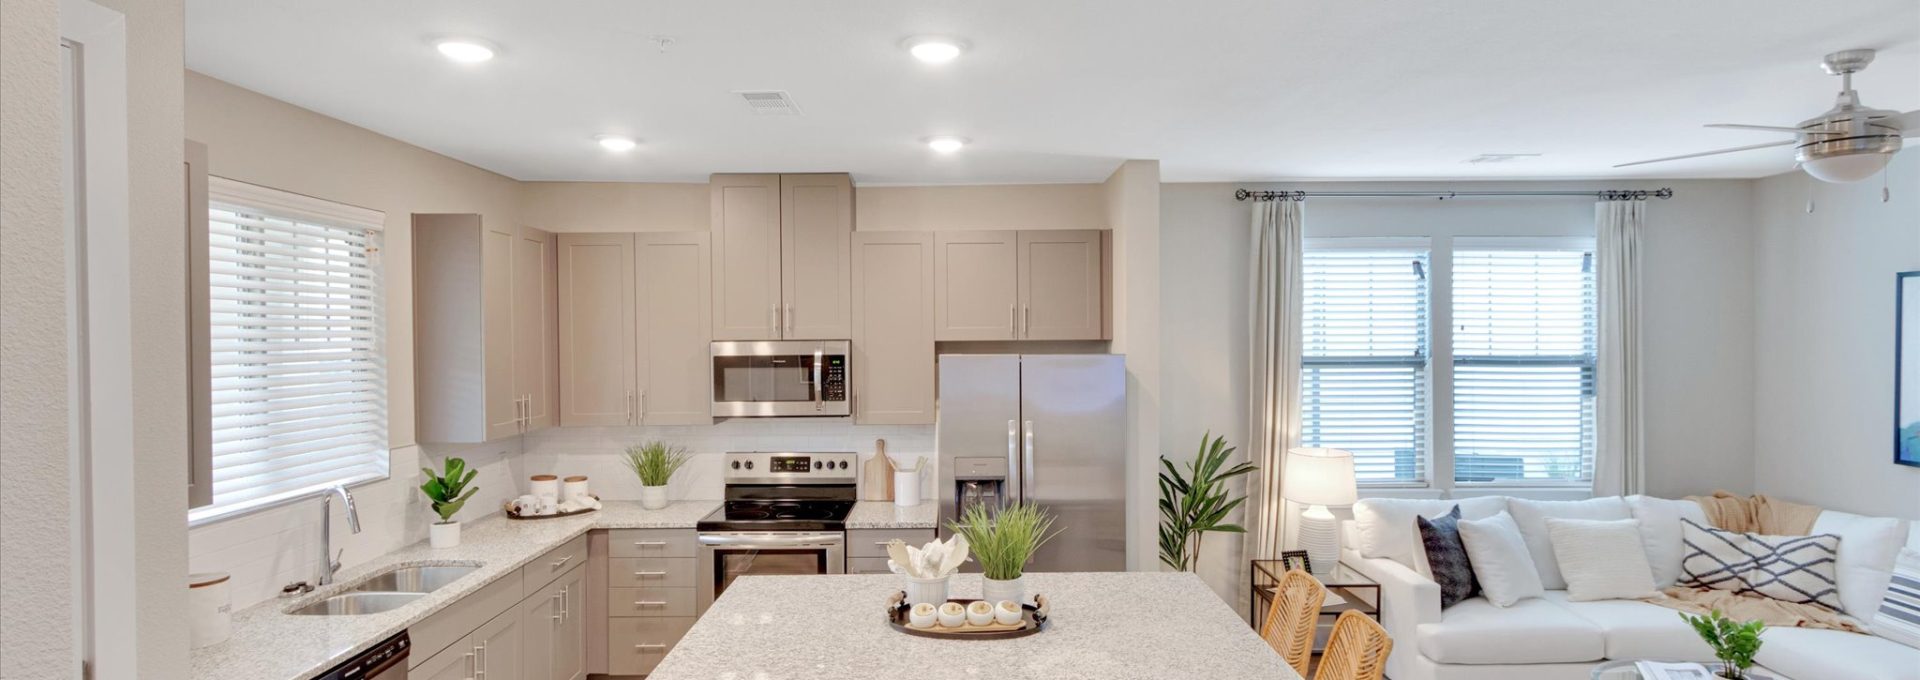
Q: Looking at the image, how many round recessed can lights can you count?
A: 4